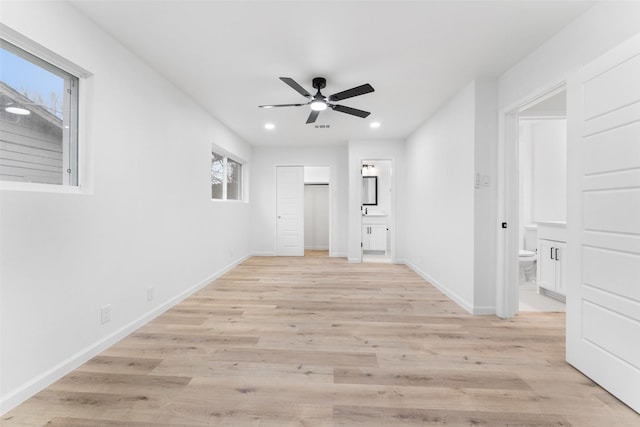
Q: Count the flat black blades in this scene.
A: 5